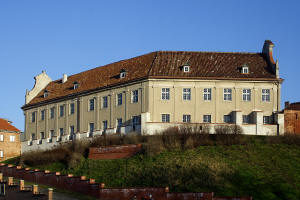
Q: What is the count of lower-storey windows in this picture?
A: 15